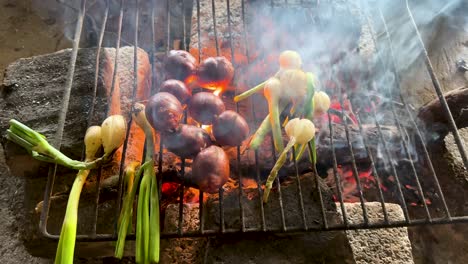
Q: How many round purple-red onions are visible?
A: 8